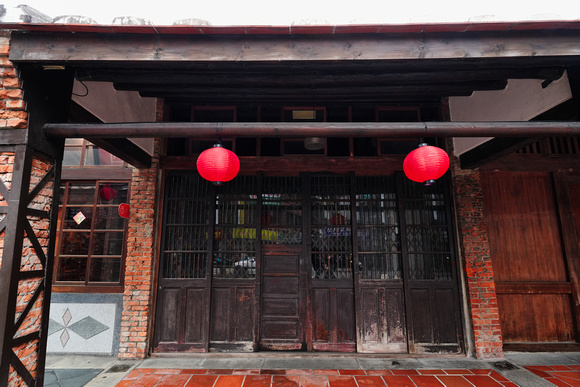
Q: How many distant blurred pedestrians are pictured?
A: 0